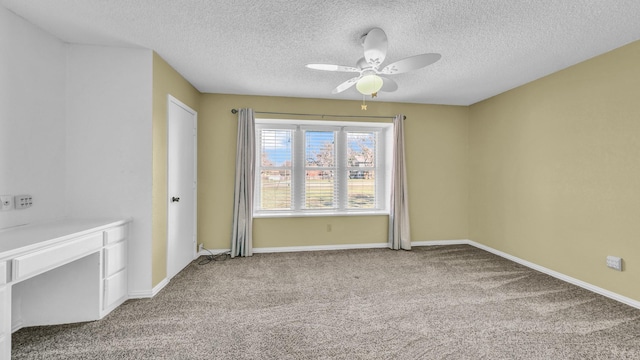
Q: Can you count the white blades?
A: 5